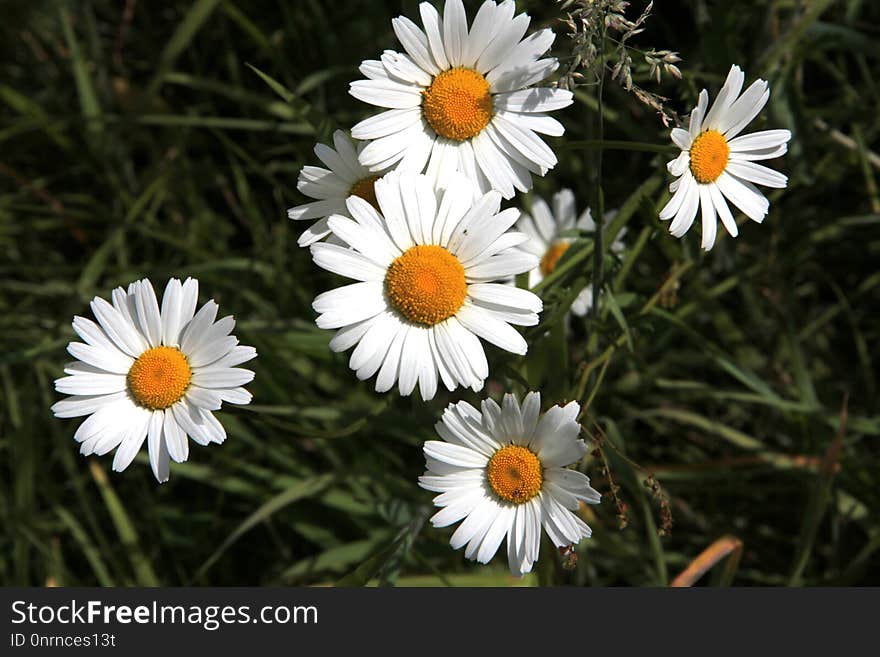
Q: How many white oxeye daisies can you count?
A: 7